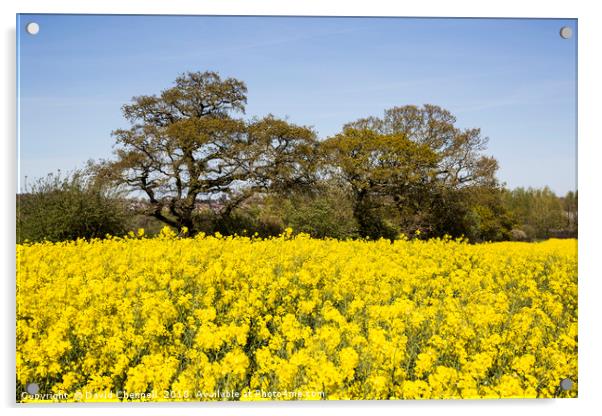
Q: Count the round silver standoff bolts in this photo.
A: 4